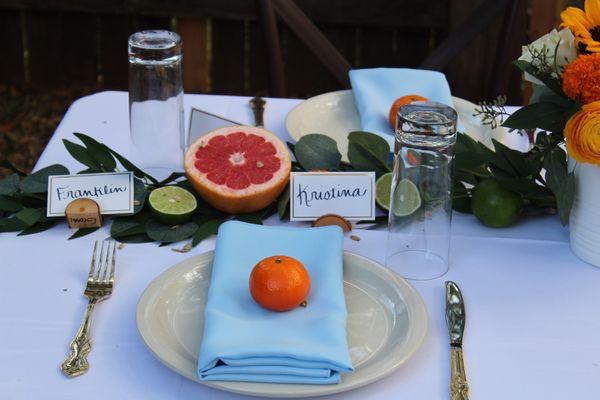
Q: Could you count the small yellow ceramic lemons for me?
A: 0